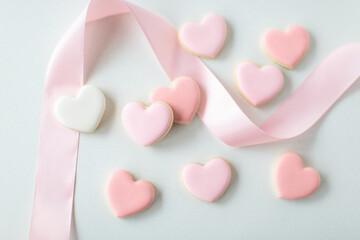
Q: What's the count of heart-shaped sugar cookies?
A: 9